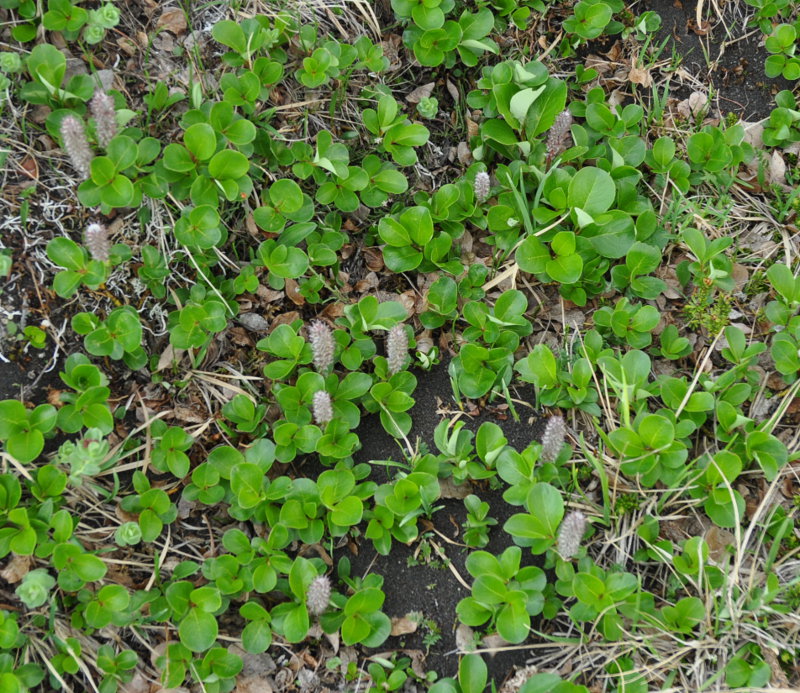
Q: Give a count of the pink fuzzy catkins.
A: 11